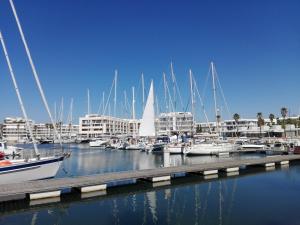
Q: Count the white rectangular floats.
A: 7